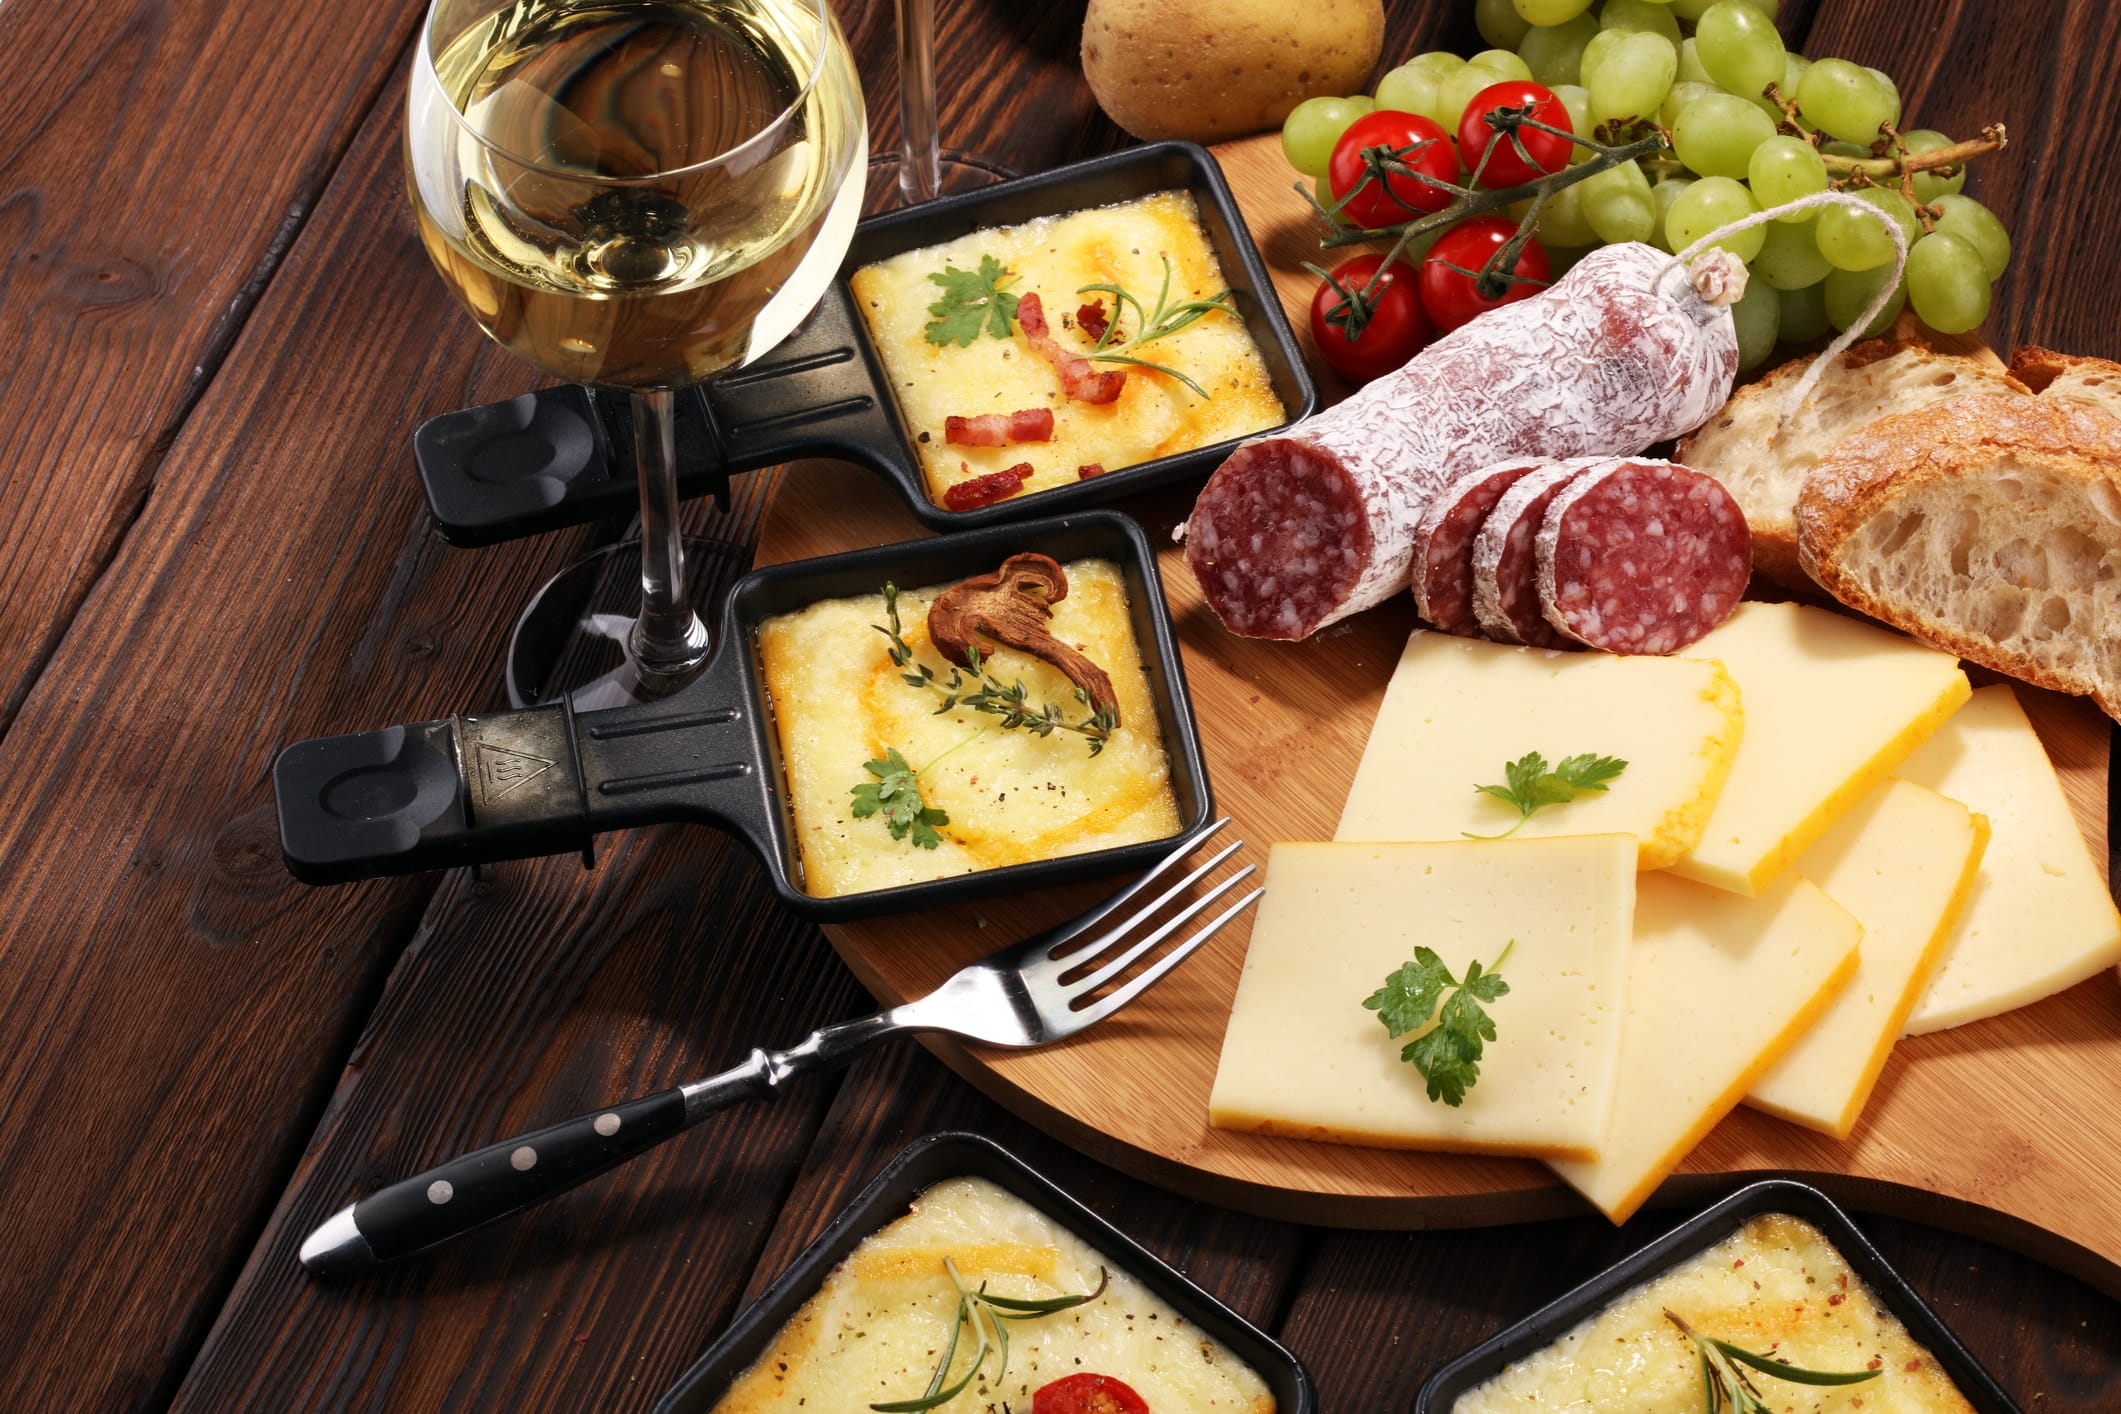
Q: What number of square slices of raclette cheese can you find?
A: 6